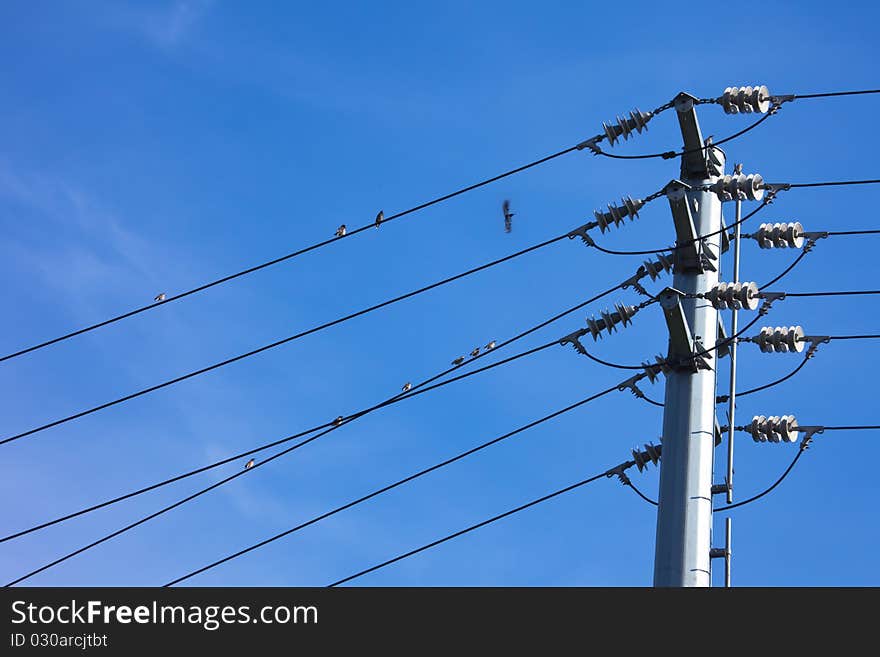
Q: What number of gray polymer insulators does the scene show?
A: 12